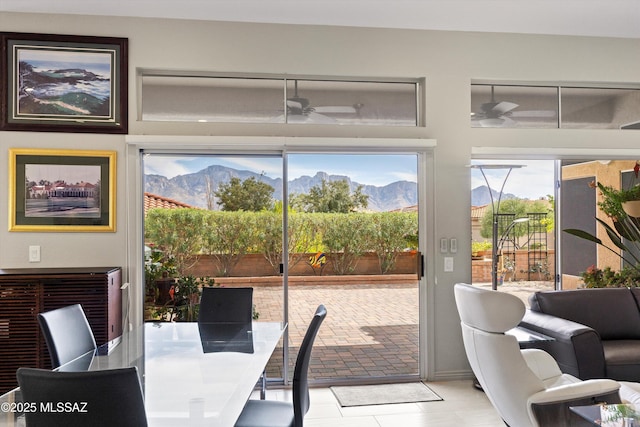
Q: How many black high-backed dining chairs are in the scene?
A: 4